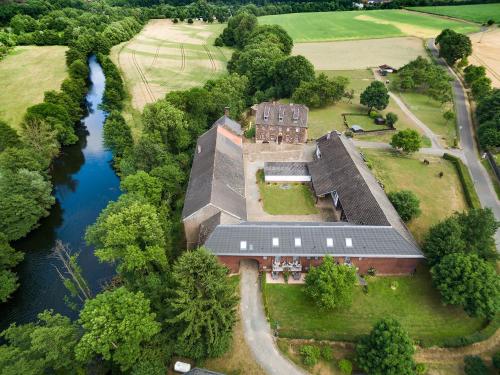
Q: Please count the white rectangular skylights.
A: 5